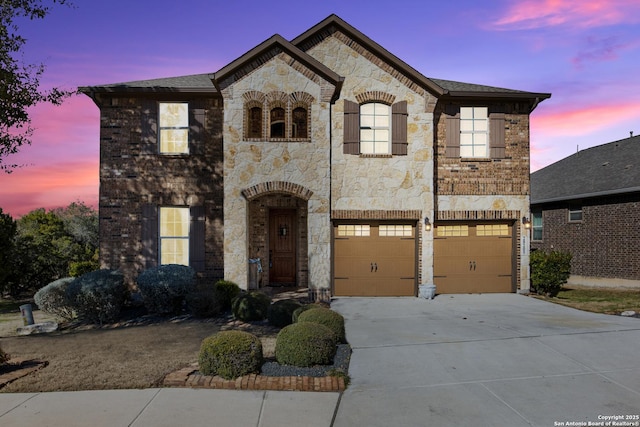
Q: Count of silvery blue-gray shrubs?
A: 3